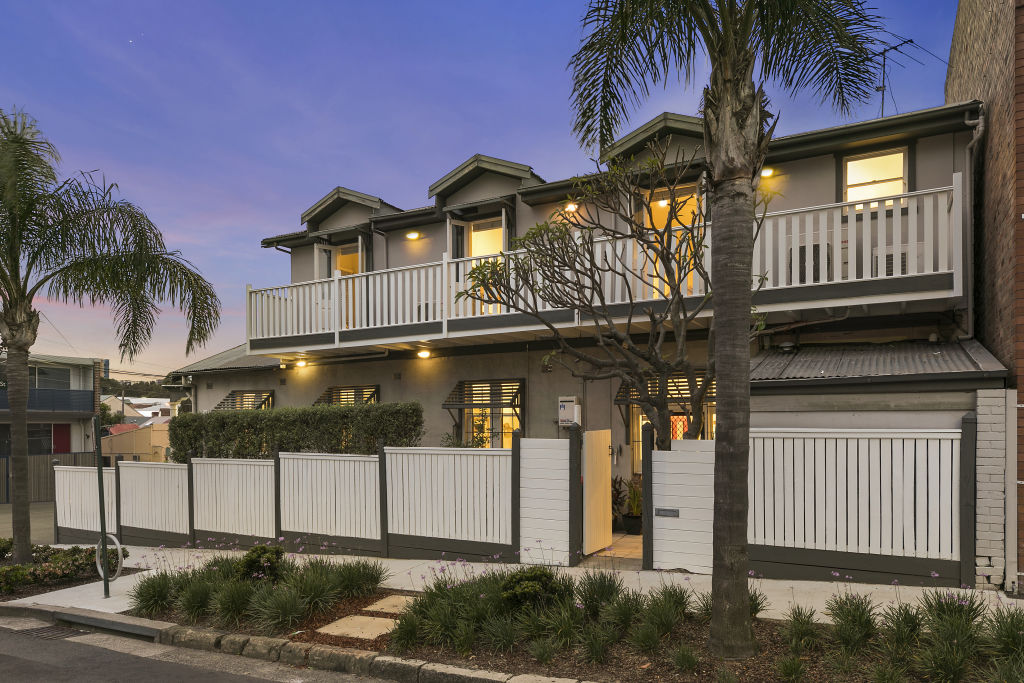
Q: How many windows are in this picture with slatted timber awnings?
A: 4